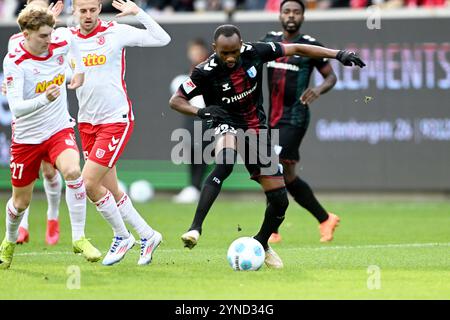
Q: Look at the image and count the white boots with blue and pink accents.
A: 2